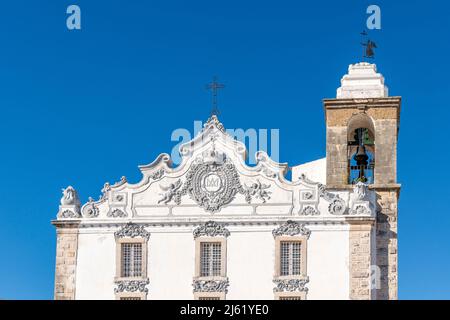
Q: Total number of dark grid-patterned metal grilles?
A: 3